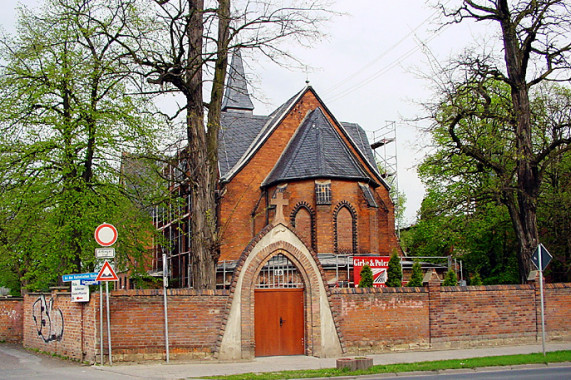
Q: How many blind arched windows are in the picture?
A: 2